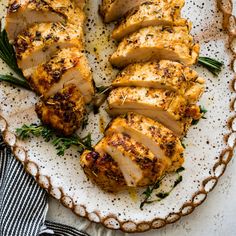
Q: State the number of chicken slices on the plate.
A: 12